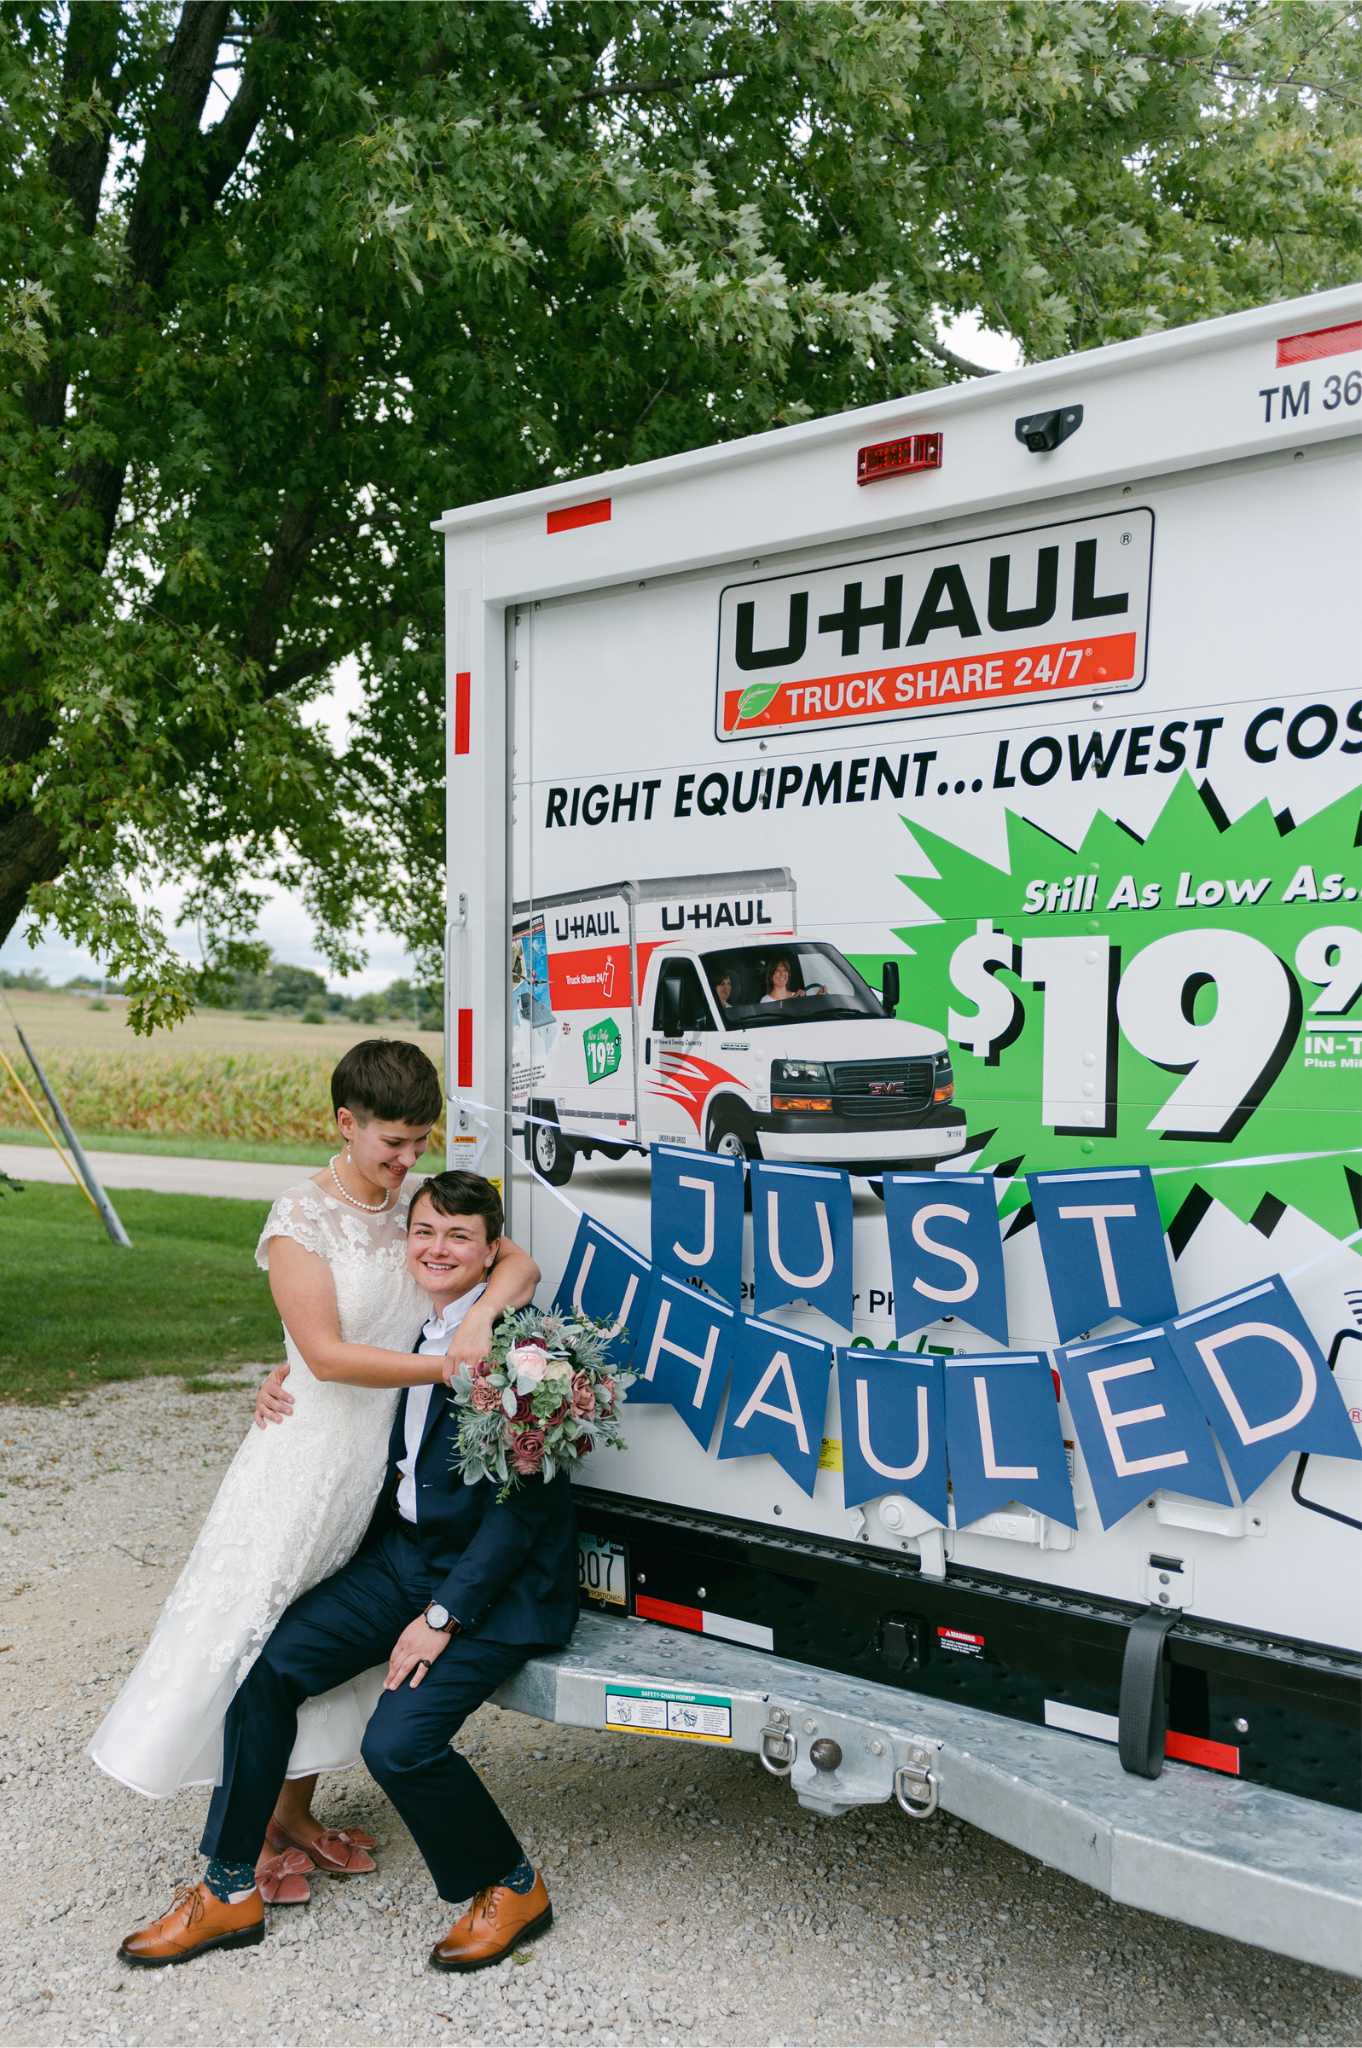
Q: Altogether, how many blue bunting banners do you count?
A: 11